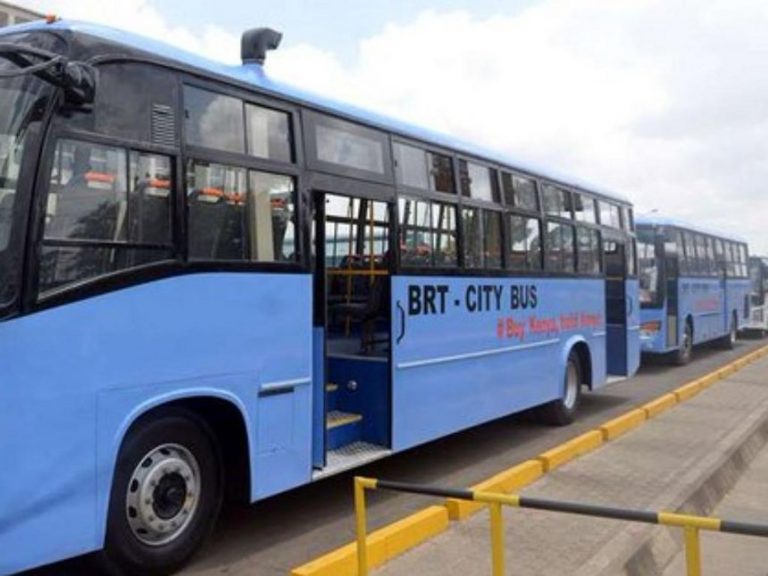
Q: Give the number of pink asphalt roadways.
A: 0